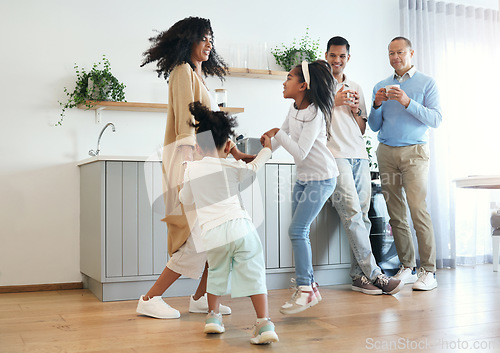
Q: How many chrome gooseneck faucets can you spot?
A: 1